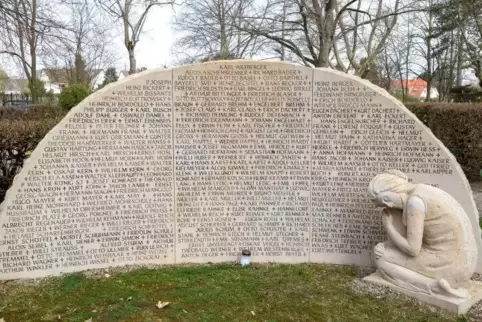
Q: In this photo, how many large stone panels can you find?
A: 3